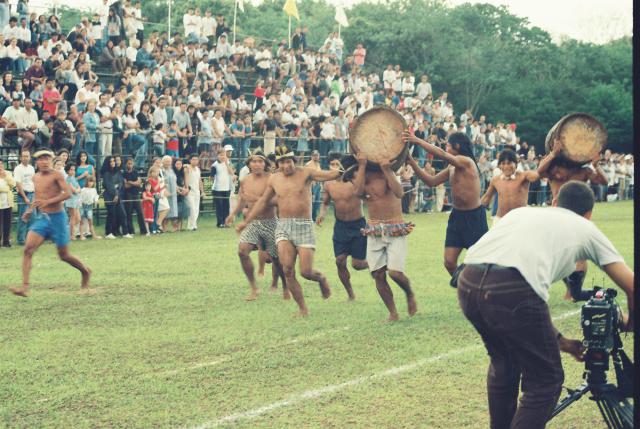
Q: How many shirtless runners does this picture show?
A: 8